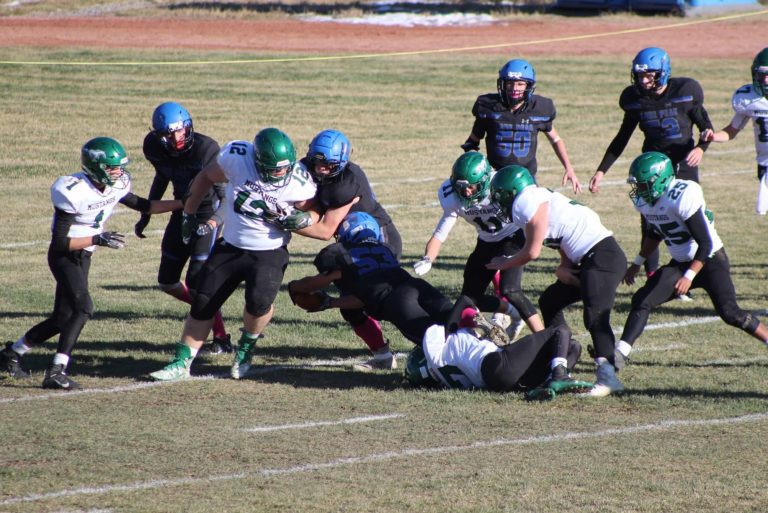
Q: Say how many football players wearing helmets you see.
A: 12